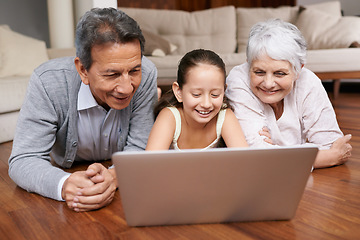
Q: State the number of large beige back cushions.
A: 2